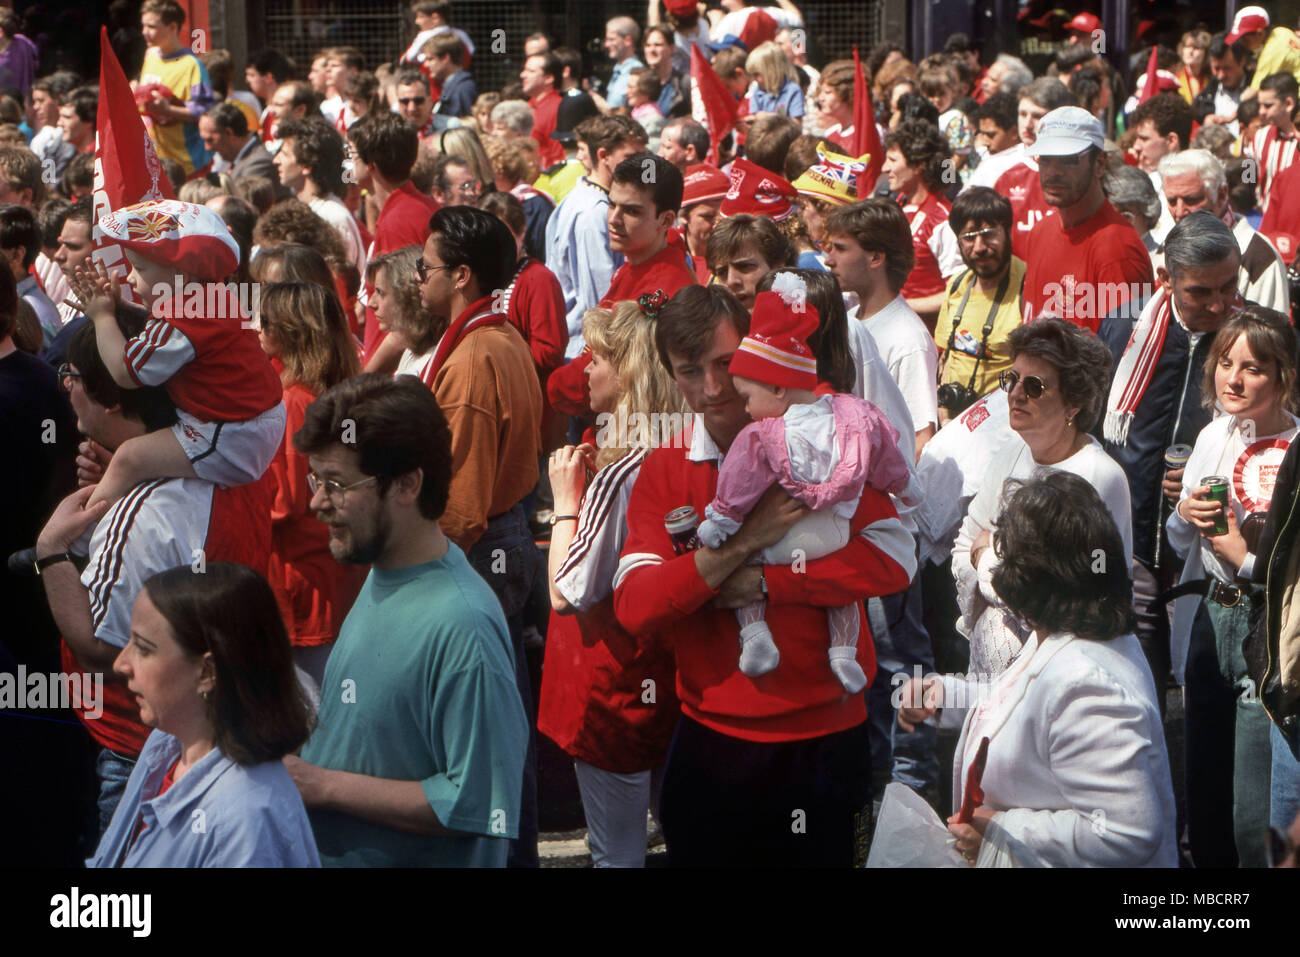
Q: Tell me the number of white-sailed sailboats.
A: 0